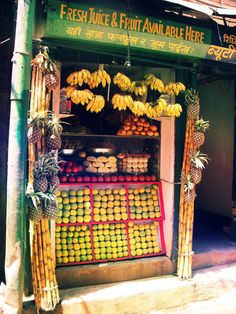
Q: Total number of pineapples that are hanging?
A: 11